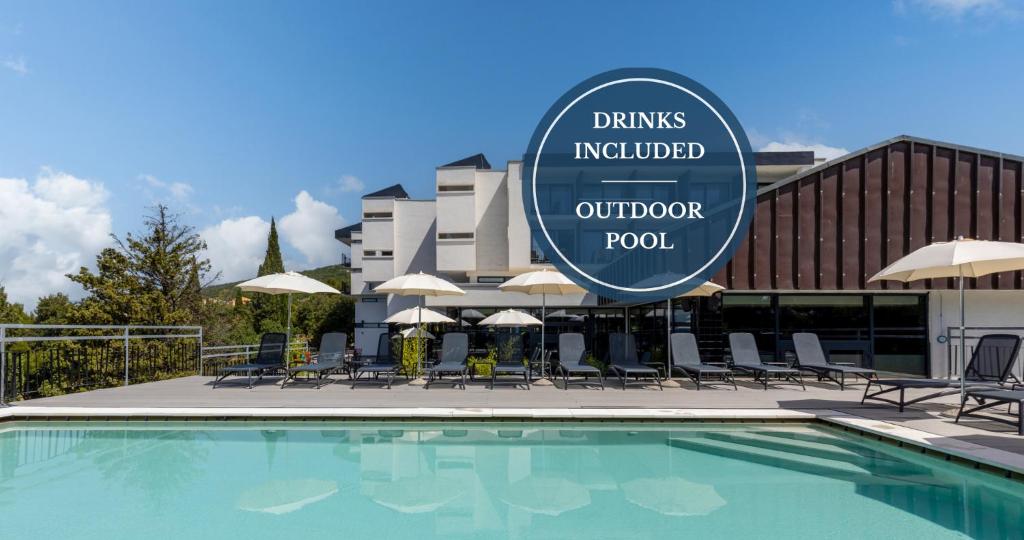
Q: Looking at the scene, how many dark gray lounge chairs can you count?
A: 12